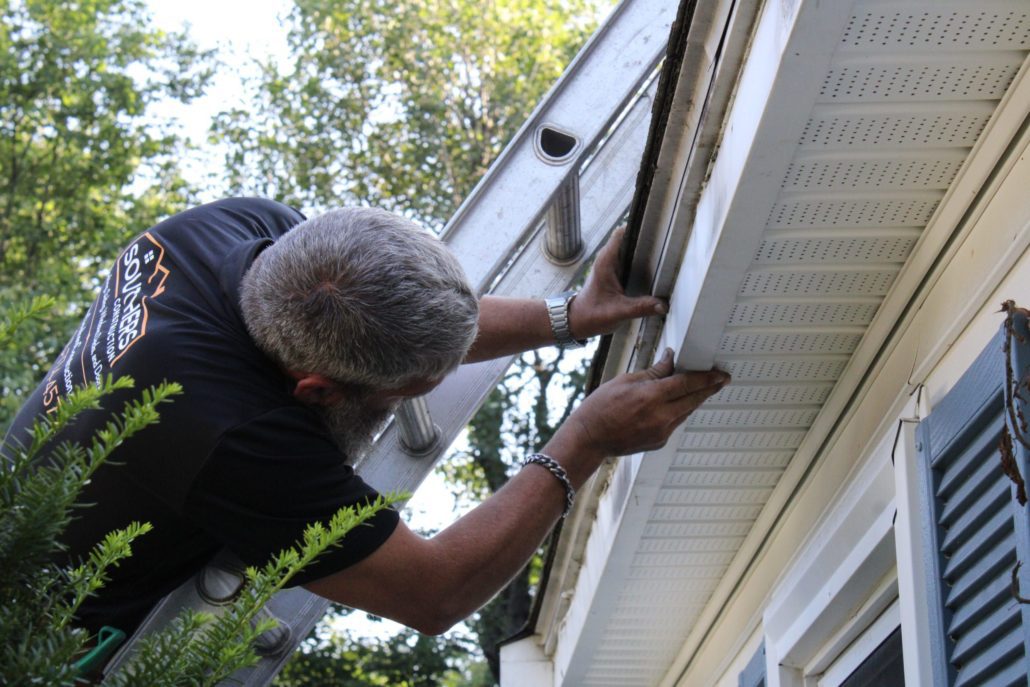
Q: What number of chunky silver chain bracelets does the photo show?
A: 1